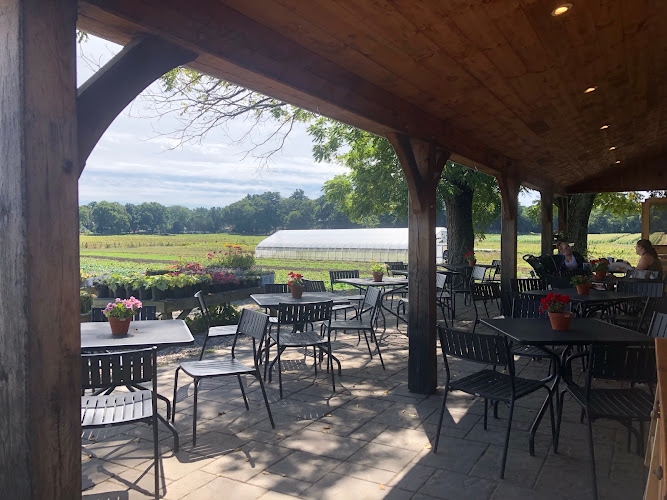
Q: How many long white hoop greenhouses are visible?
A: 1